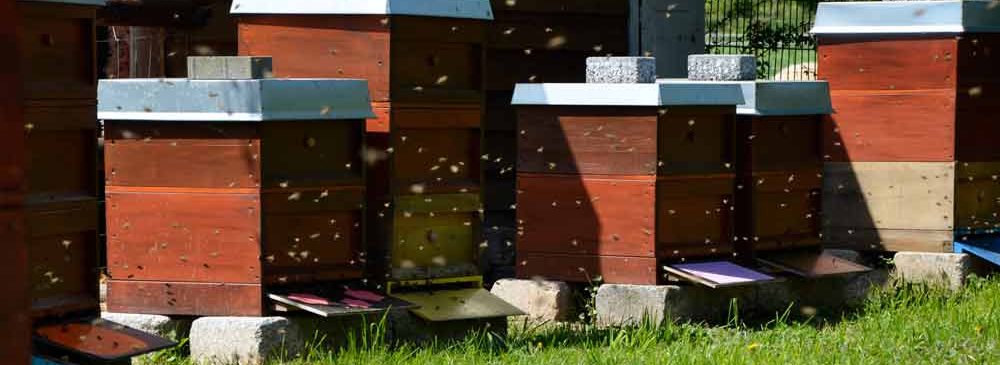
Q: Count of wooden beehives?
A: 6